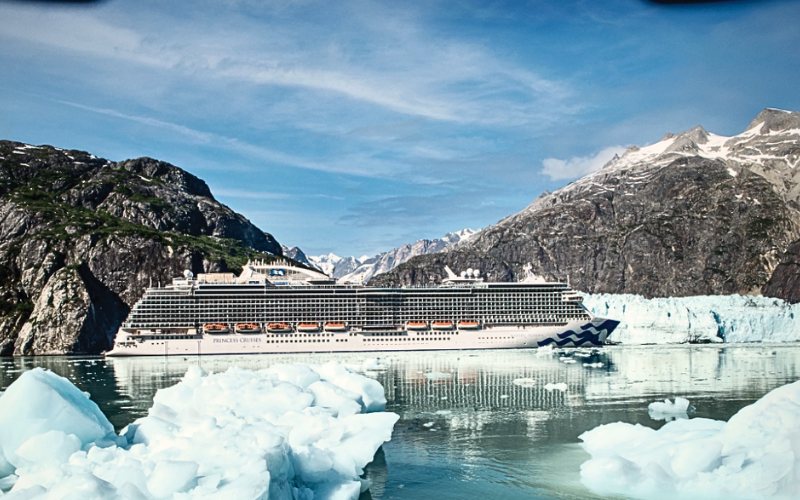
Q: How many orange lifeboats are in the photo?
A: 8